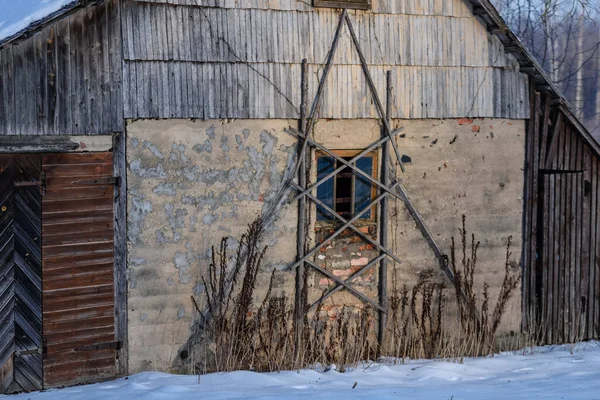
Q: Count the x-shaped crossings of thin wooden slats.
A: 3